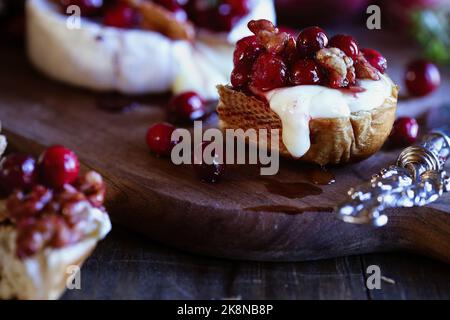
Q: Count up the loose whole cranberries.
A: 5